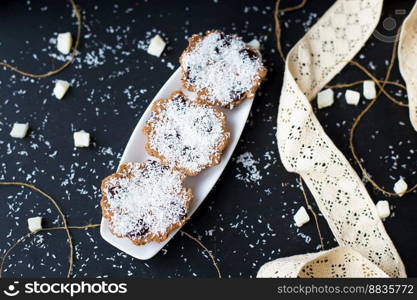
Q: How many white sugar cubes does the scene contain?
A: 12